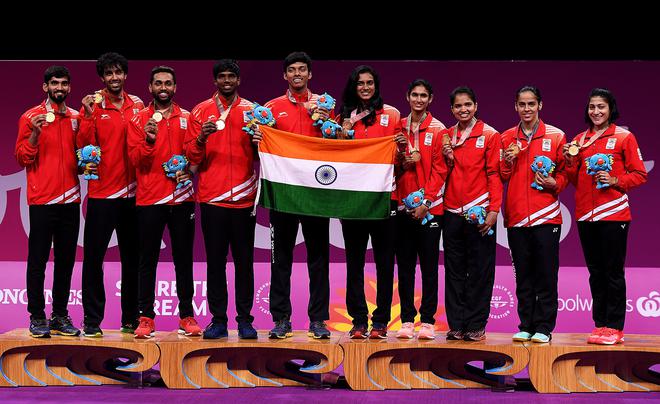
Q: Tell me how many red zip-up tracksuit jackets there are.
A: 10